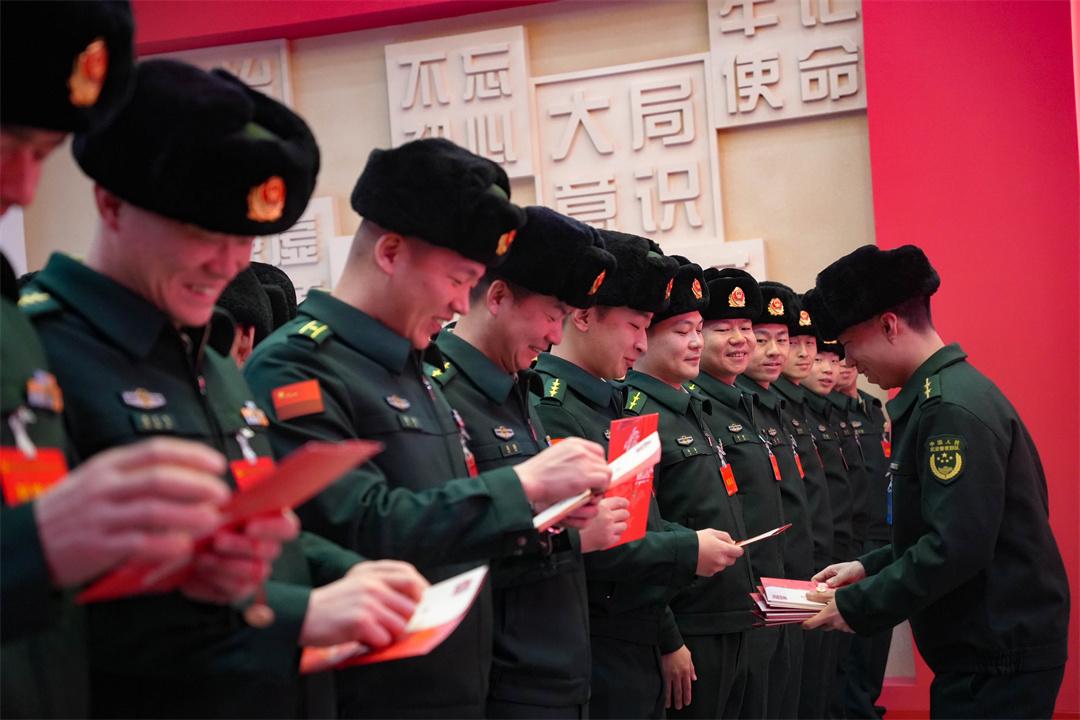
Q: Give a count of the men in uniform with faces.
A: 12